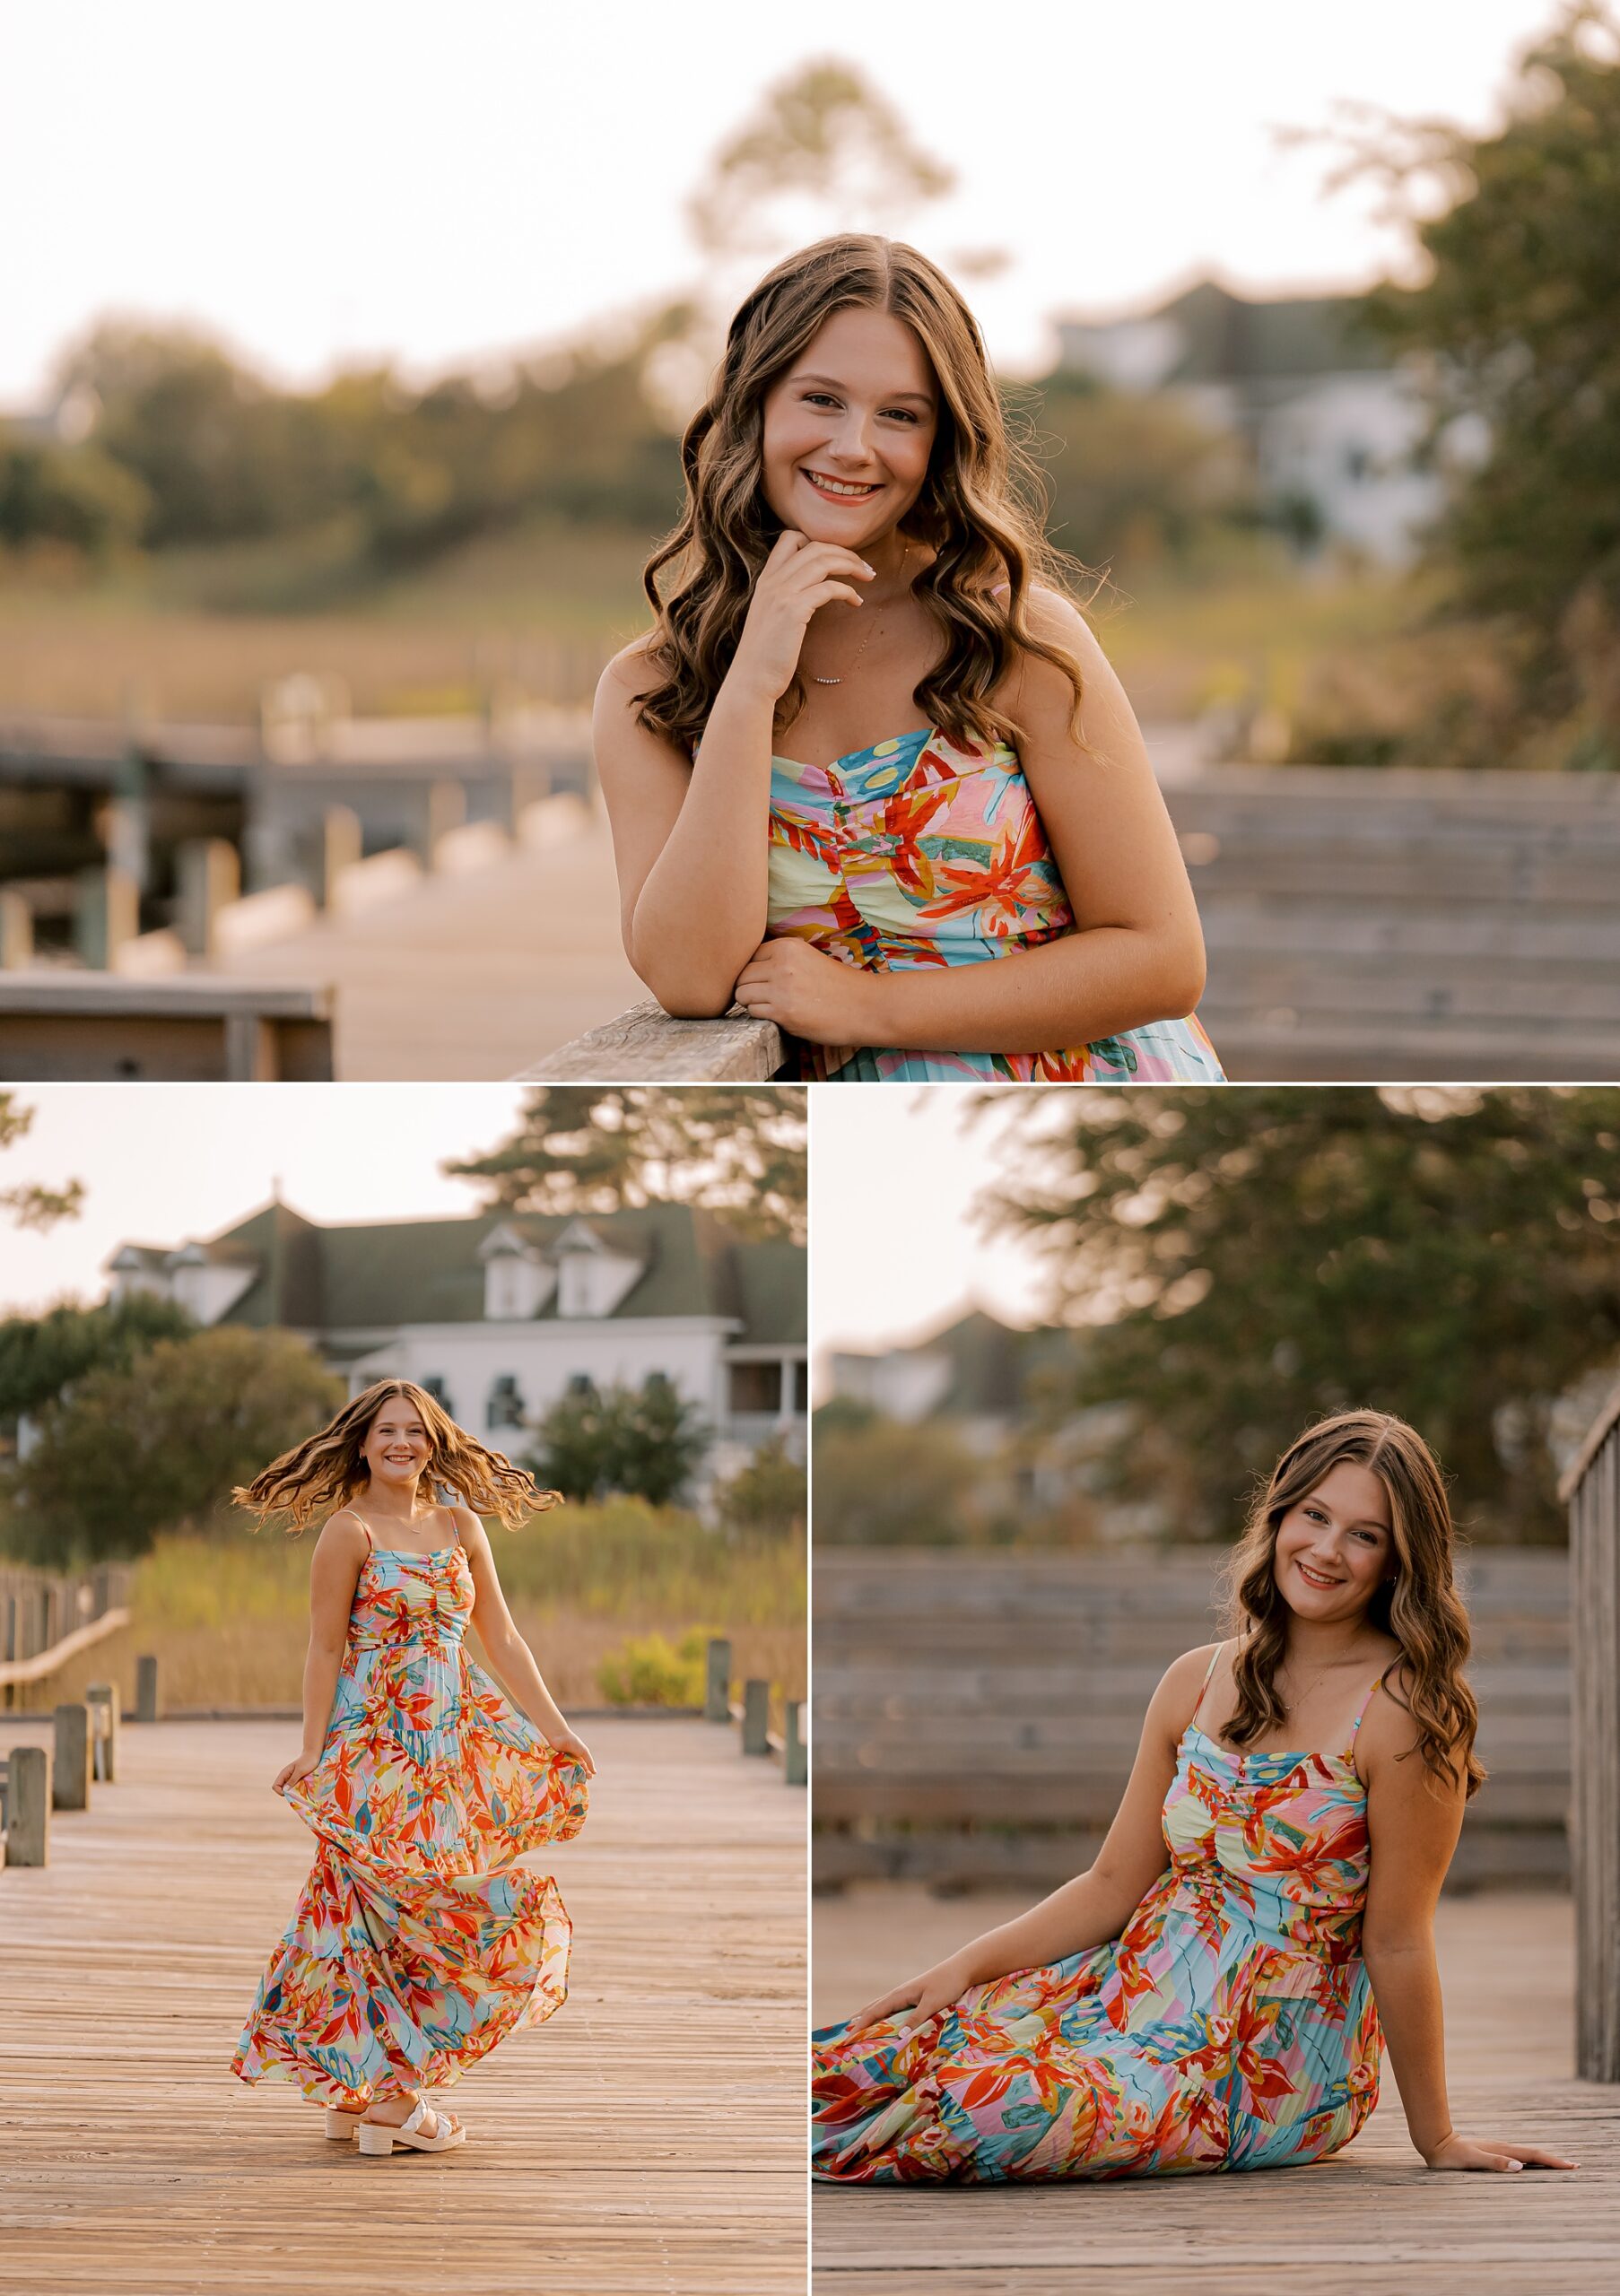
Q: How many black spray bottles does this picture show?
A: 0